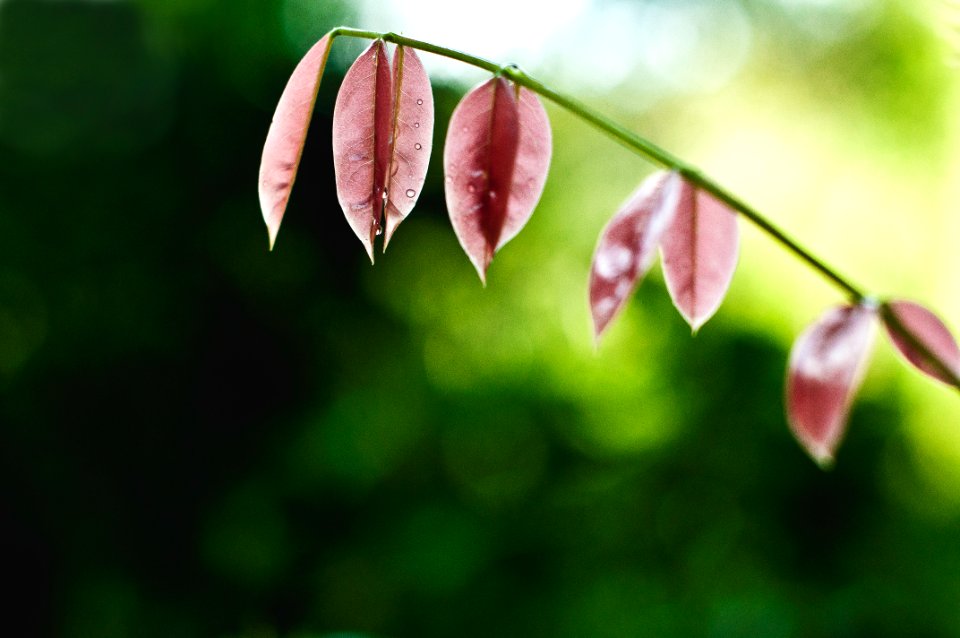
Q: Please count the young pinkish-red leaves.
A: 9